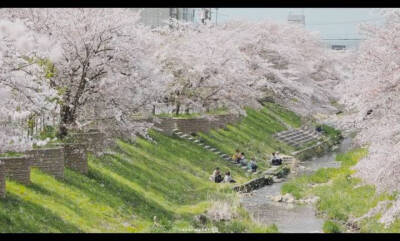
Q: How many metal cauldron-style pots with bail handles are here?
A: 0